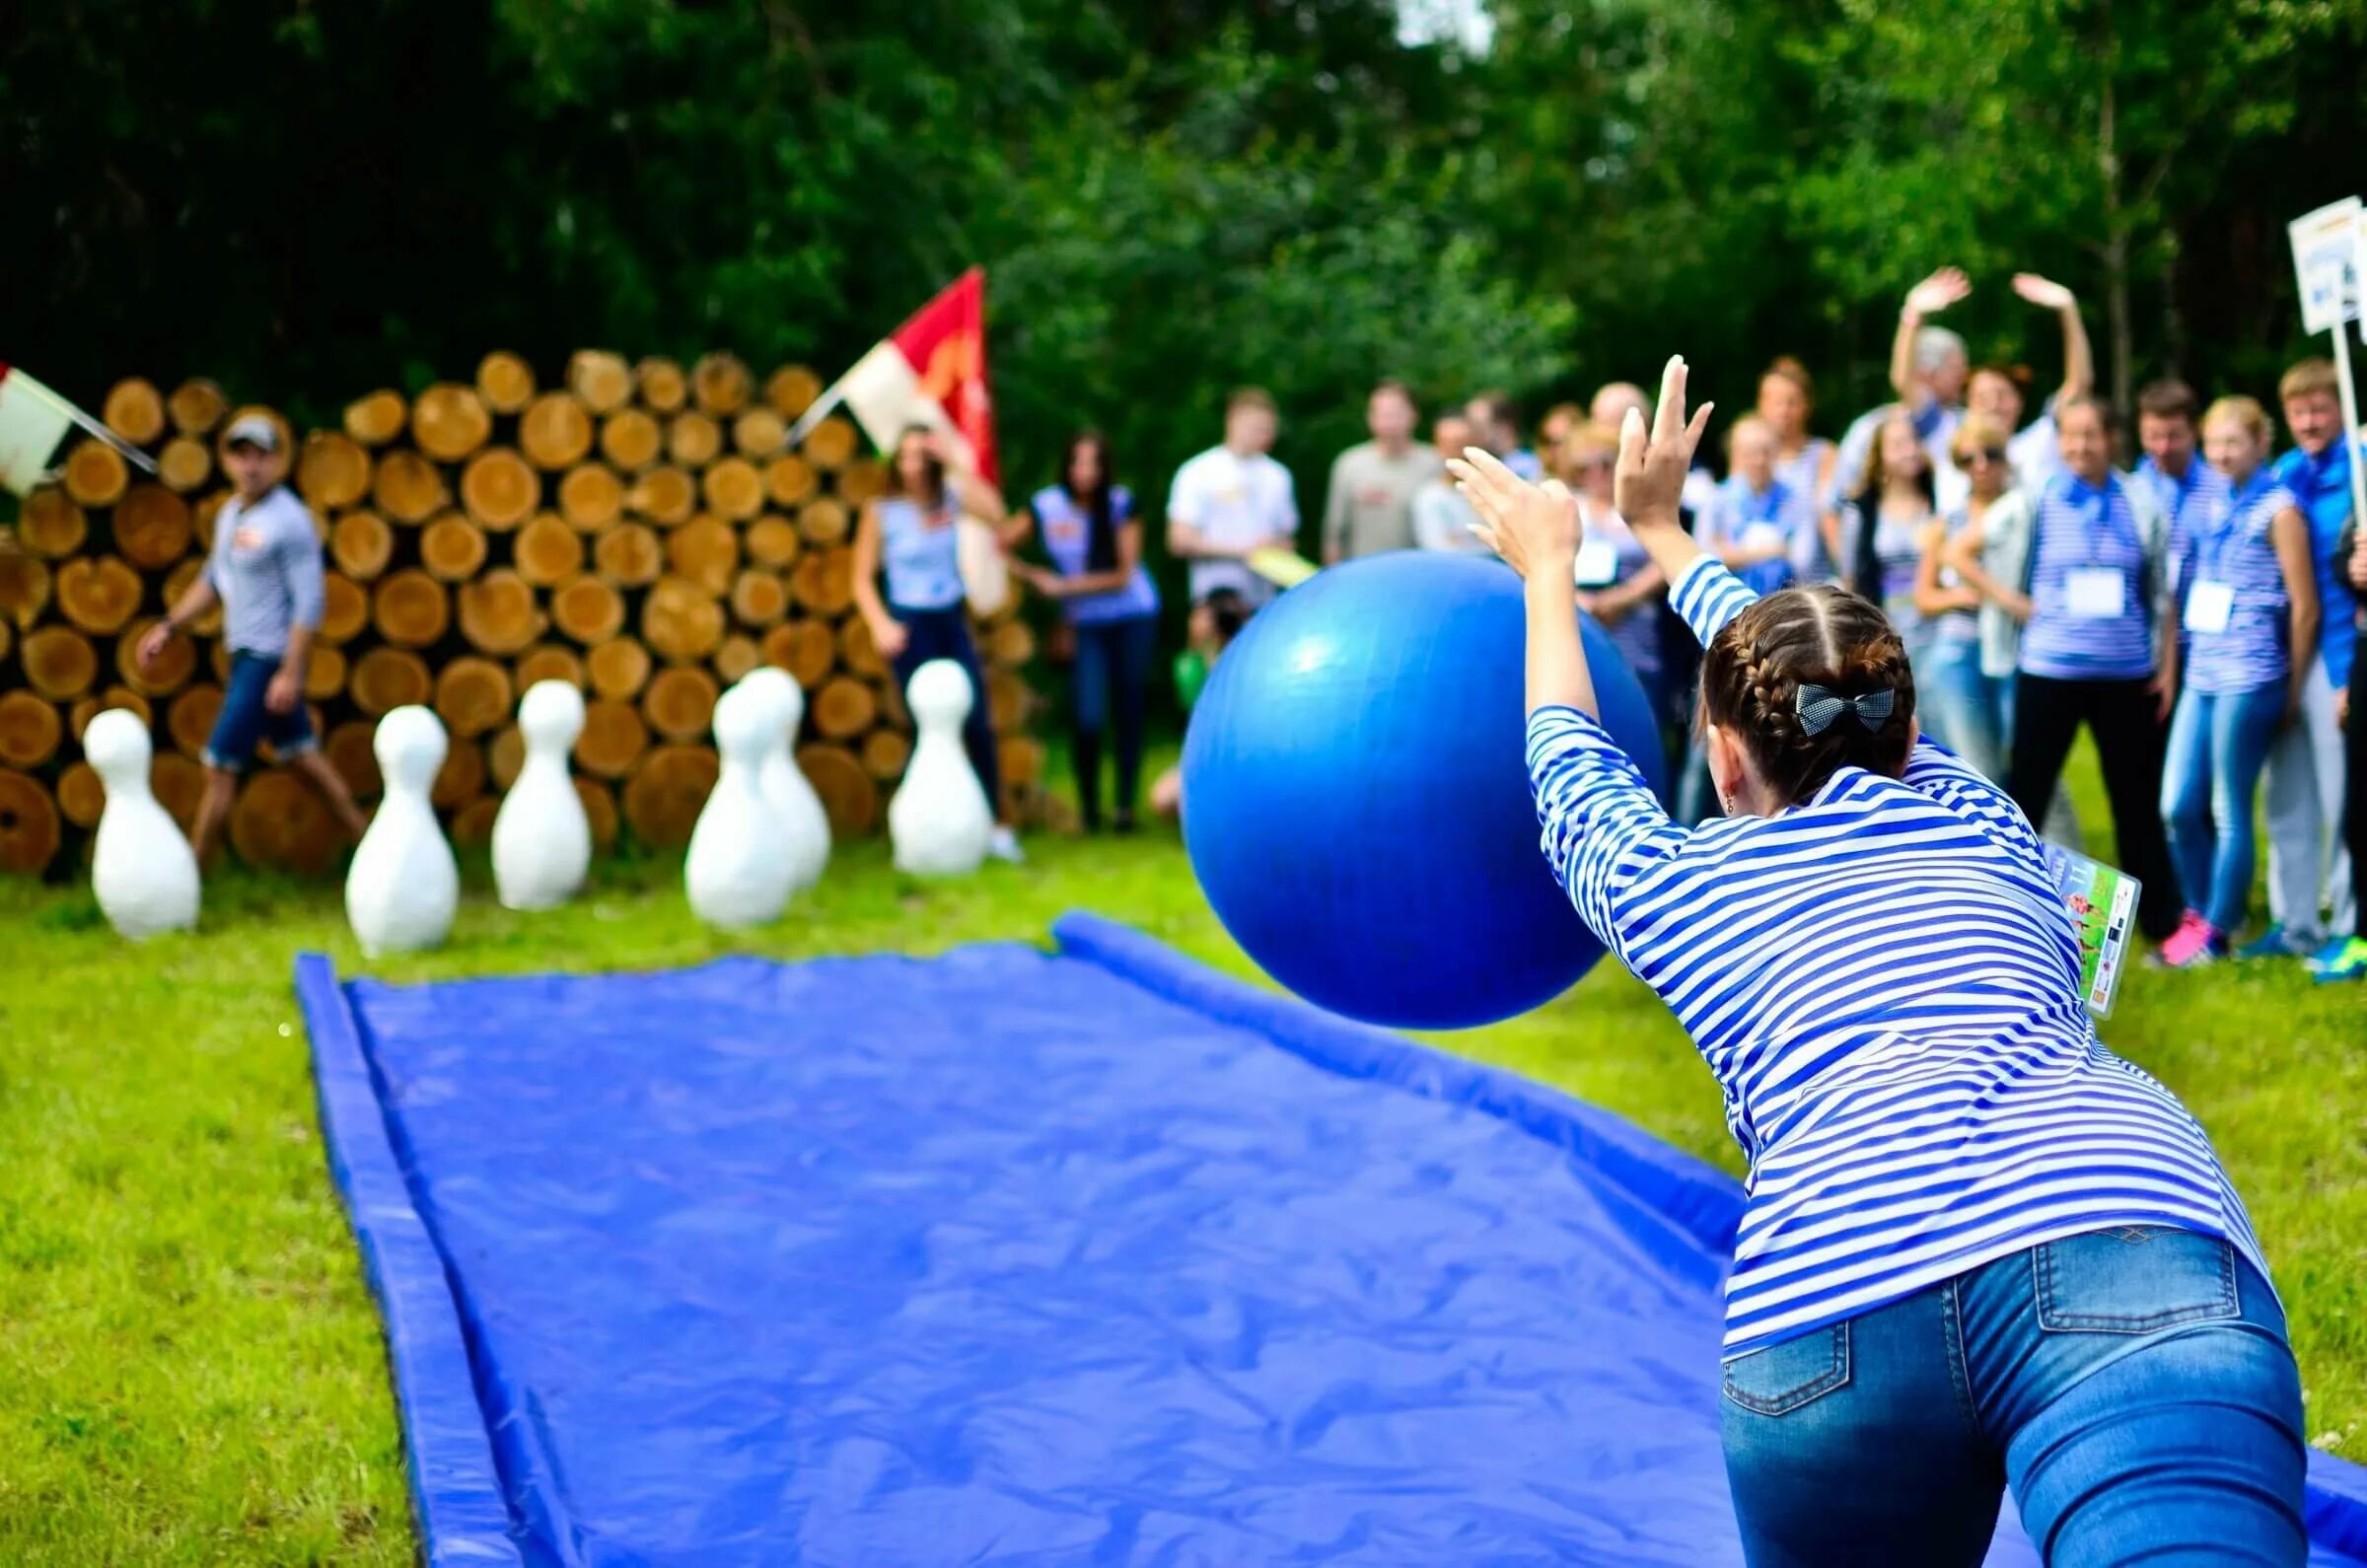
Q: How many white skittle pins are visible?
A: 6